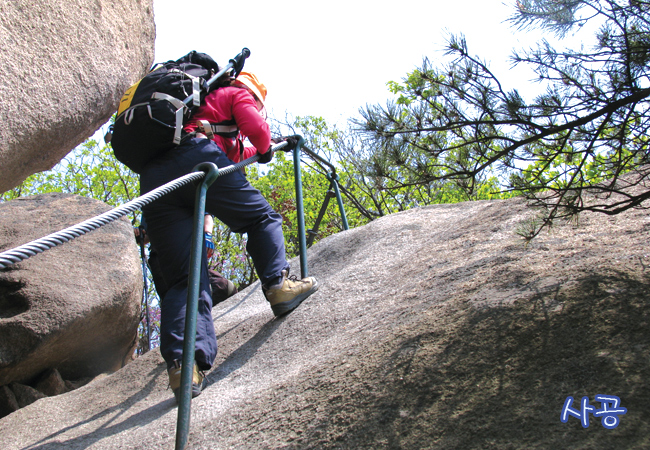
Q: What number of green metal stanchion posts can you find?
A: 3